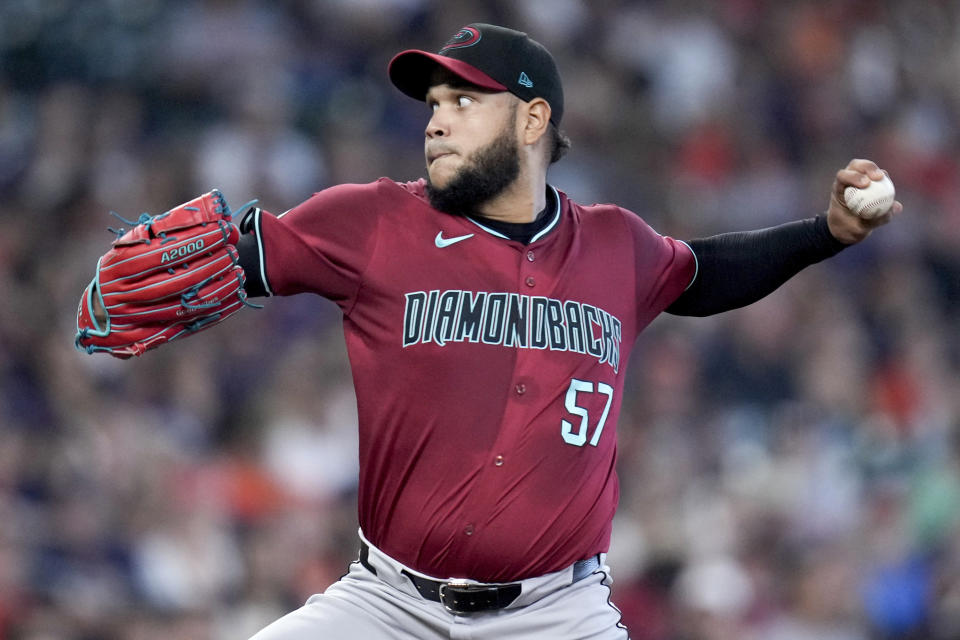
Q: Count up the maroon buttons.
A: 5